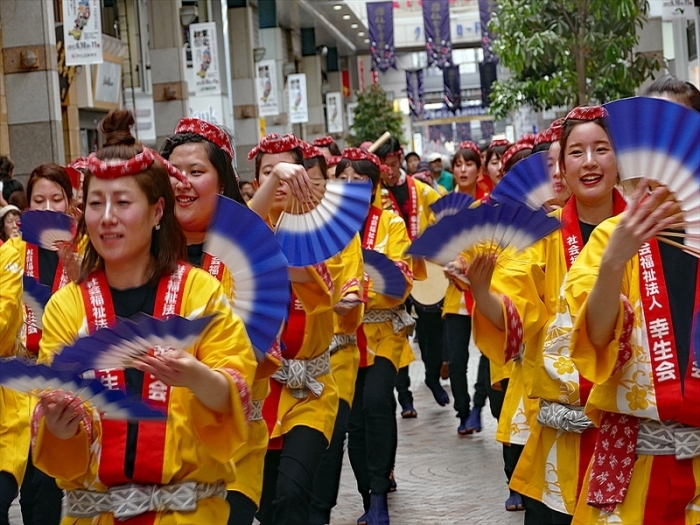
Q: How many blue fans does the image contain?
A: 11